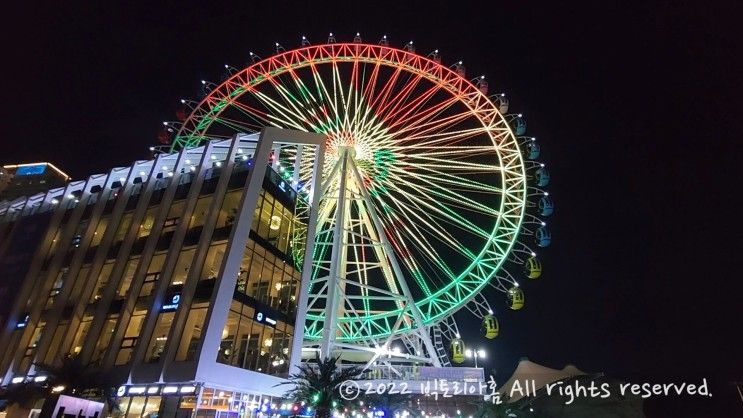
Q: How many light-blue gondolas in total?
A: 5